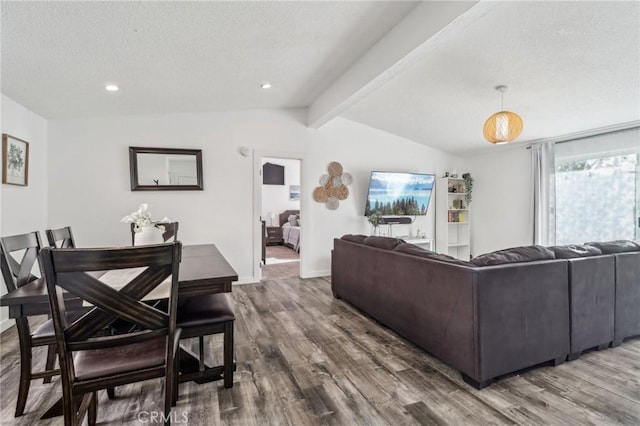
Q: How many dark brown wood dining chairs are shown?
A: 4